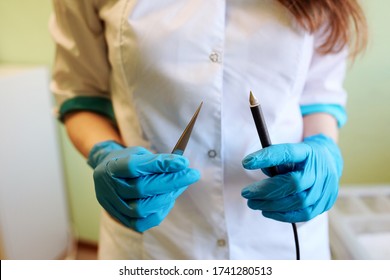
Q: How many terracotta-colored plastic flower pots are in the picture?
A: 0